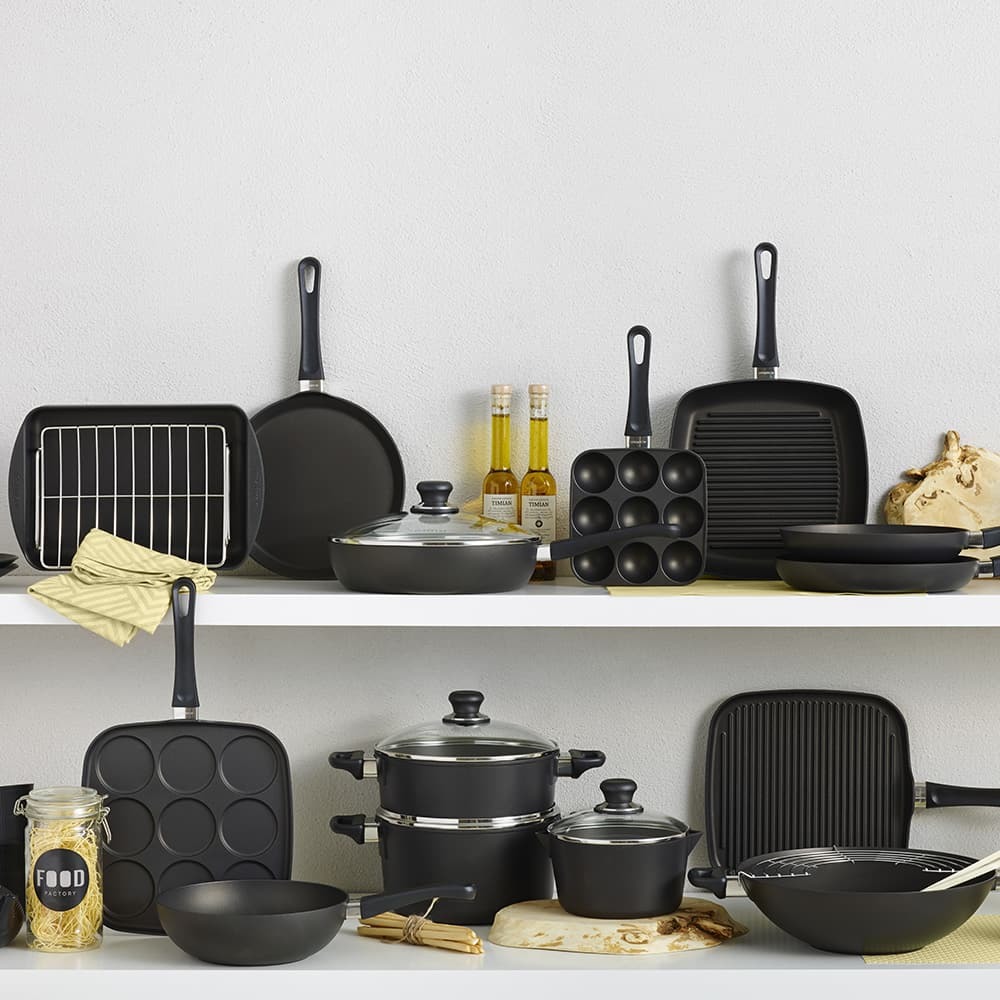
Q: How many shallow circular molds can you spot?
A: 9